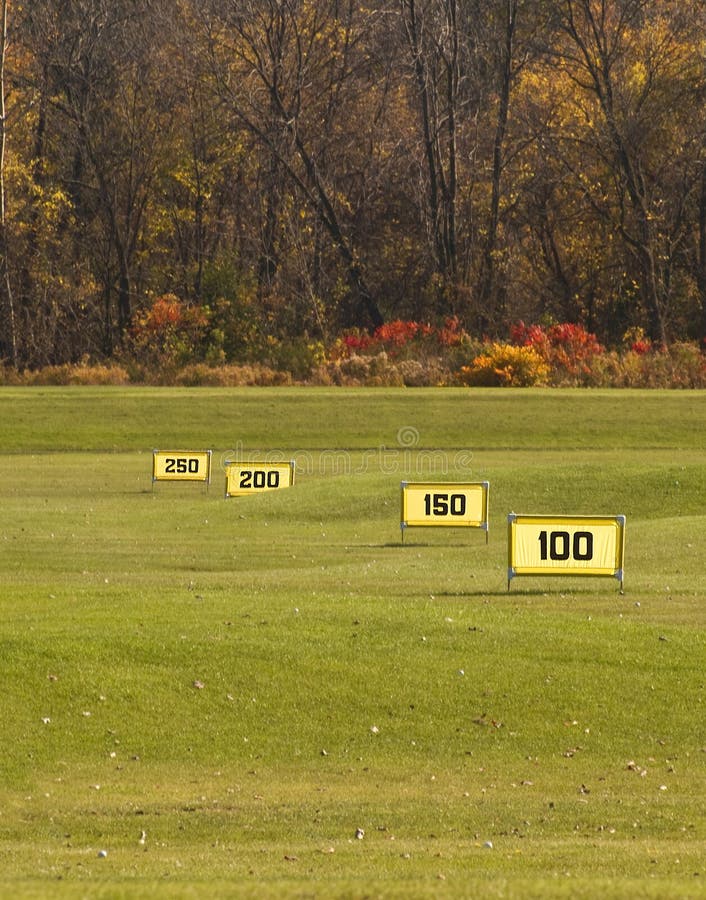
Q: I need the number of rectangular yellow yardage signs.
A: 4